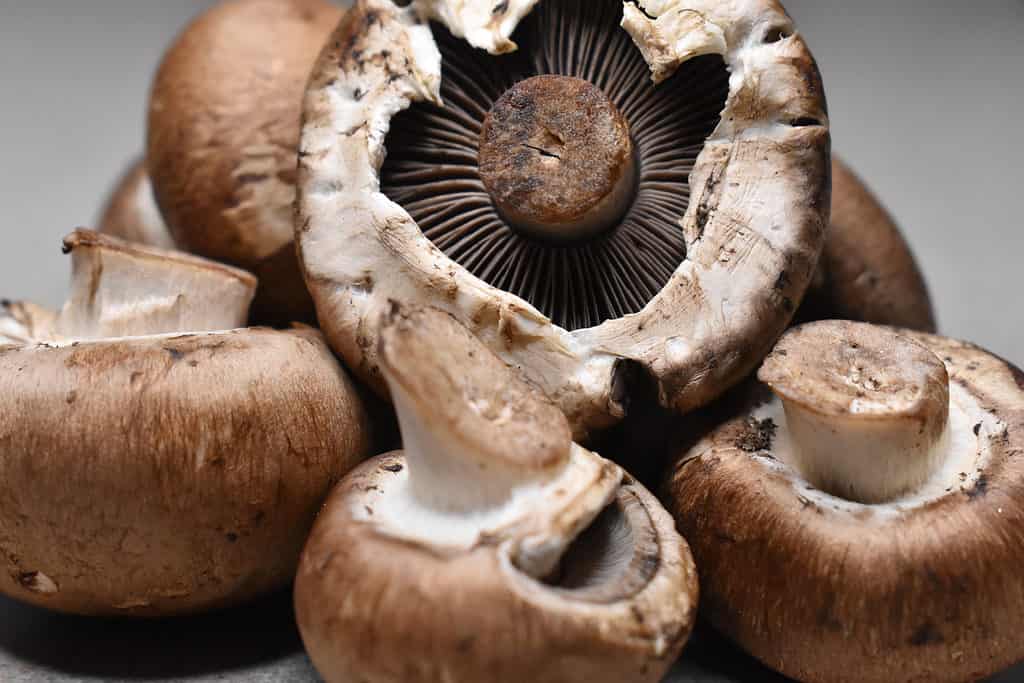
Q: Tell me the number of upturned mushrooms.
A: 4